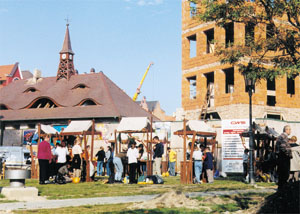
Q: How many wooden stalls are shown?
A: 5